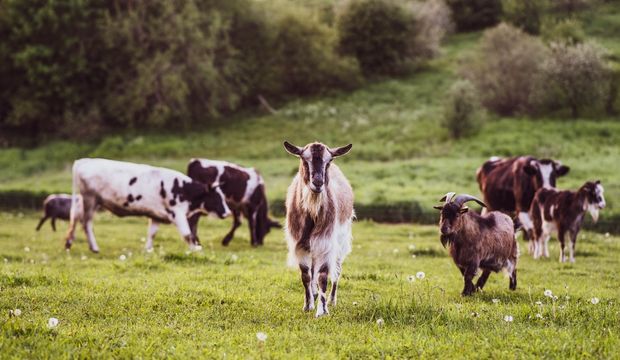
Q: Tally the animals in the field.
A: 7